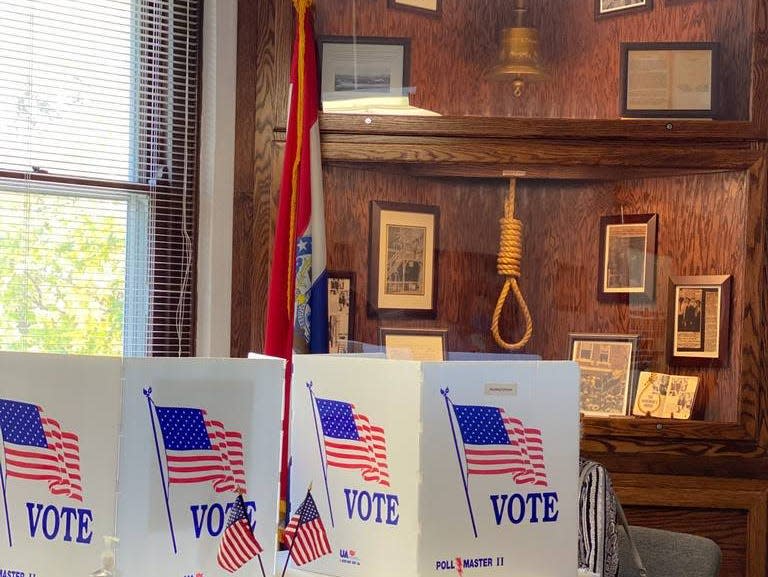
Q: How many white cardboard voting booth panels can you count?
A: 4